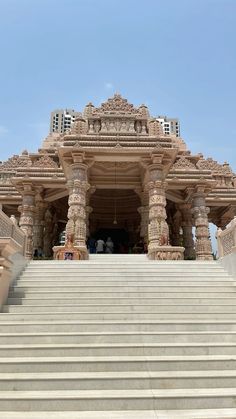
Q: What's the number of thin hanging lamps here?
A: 1